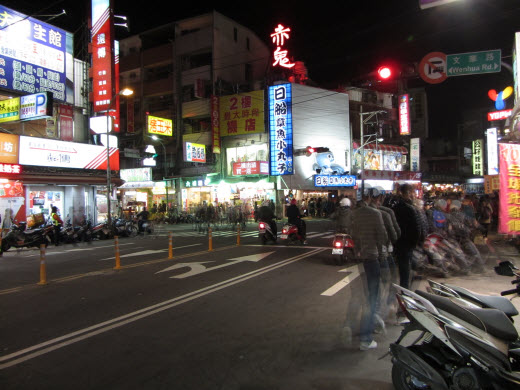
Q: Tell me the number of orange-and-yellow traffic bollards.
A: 5